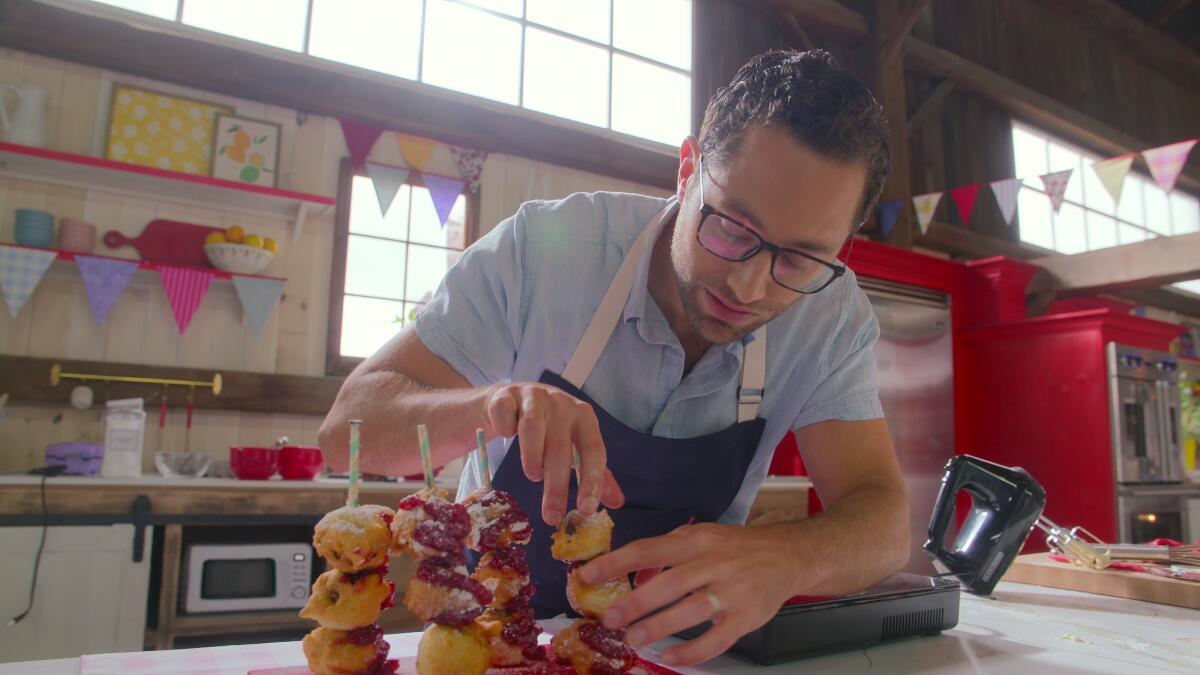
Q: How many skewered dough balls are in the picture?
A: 12